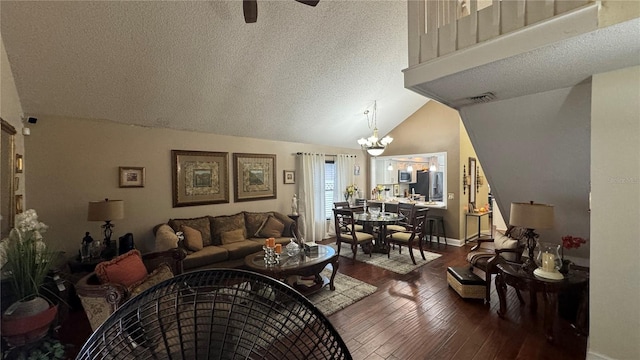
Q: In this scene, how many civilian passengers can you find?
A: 0